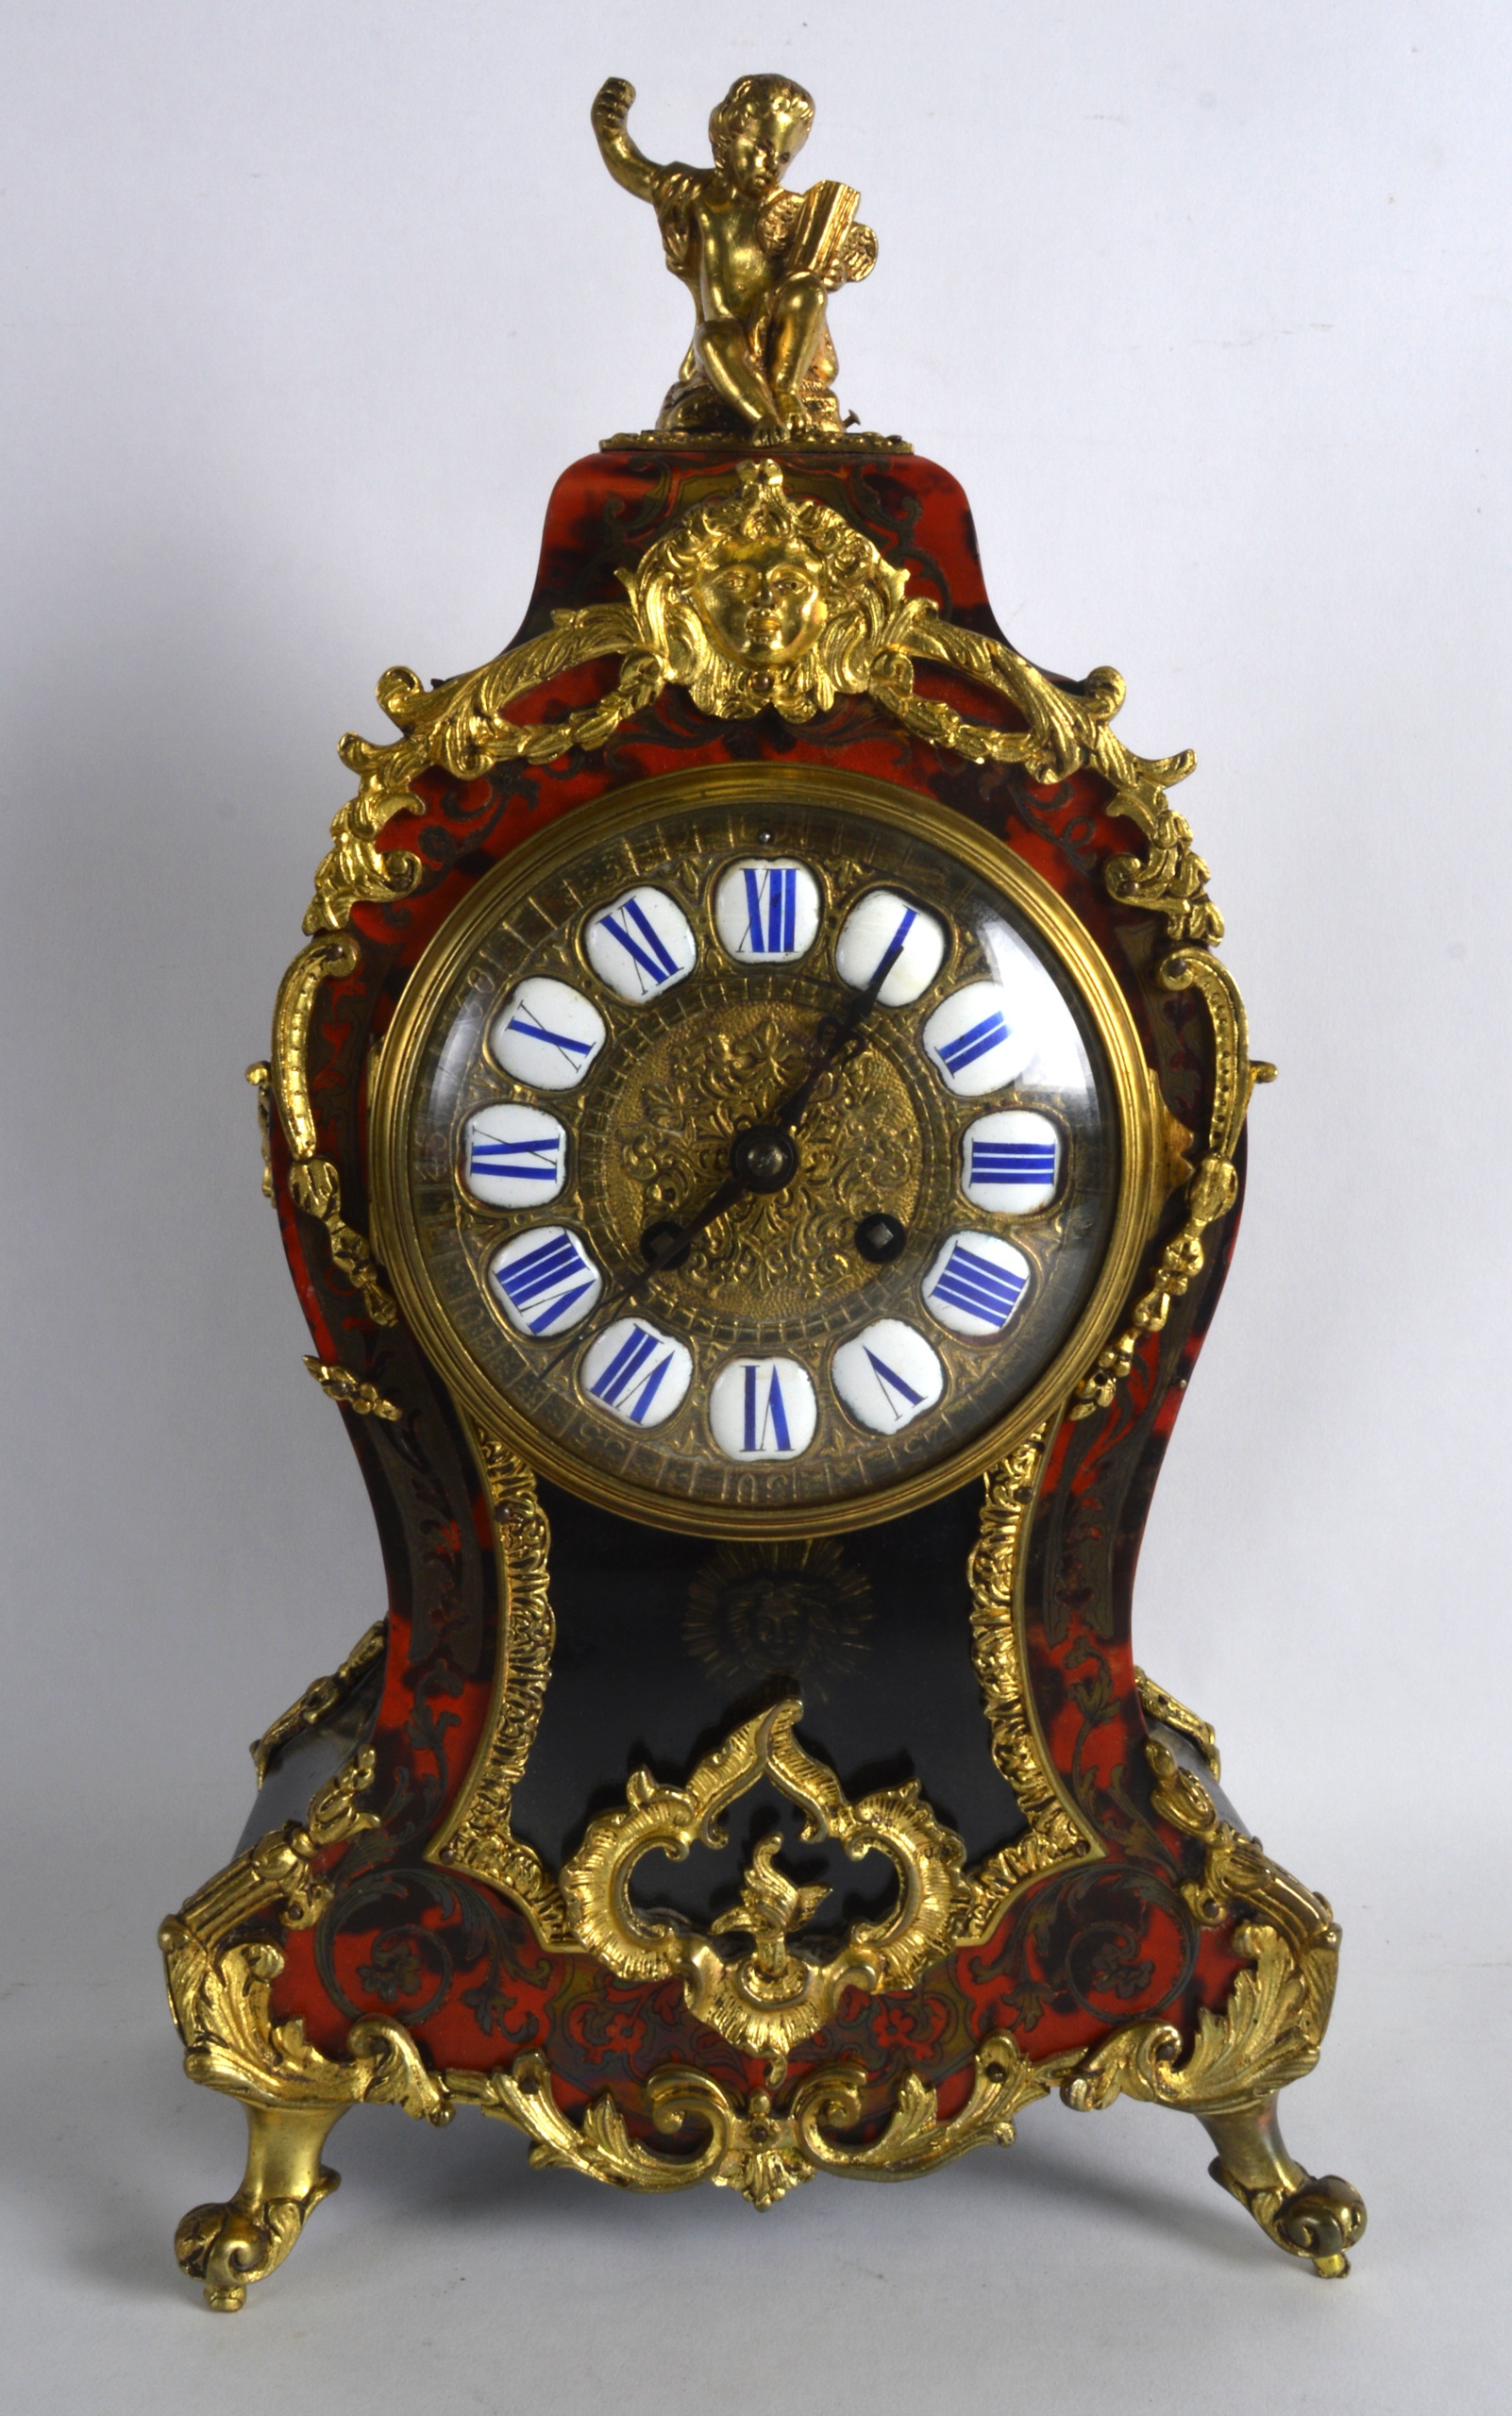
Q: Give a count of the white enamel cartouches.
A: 12